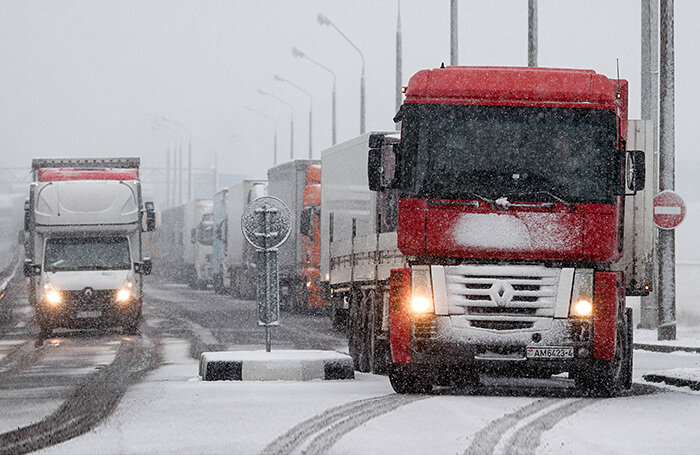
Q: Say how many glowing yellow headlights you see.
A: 4